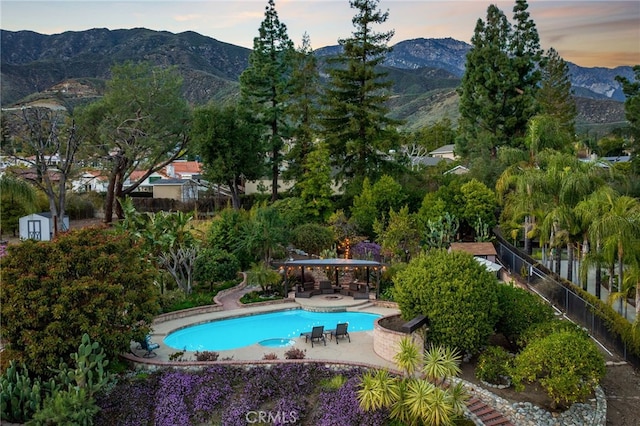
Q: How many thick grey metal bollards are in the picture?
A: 0